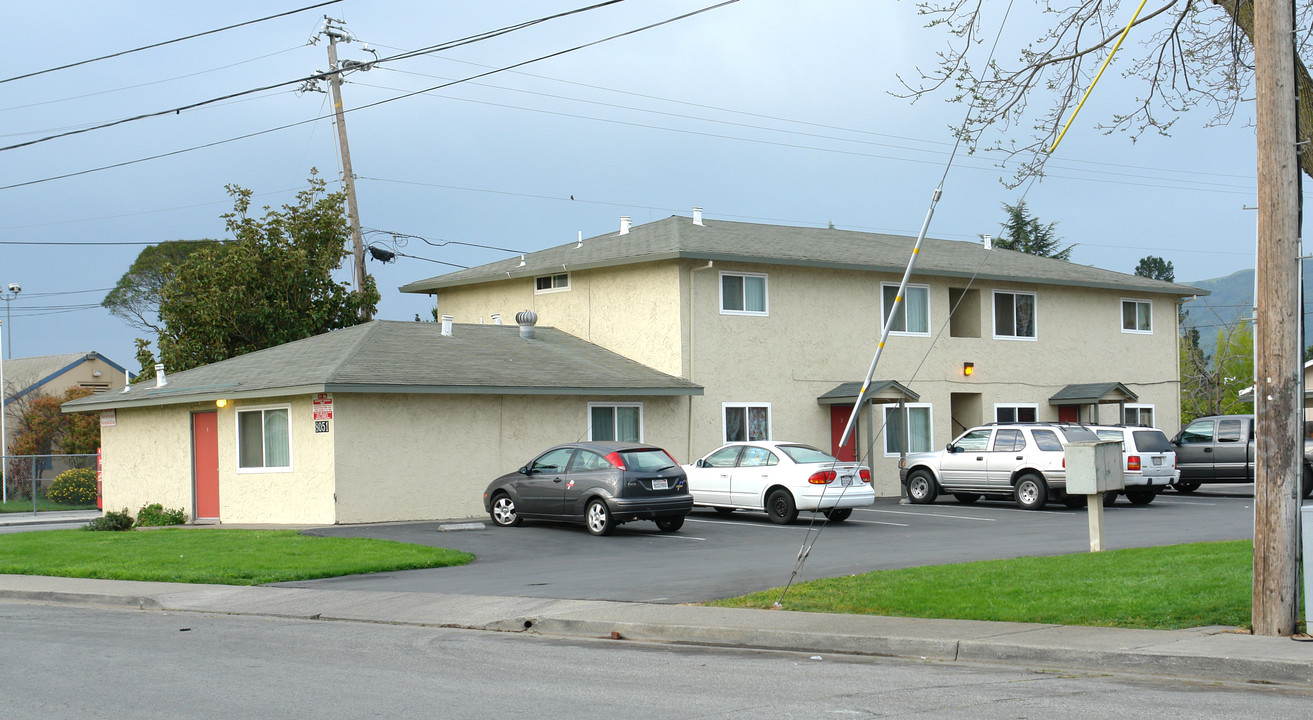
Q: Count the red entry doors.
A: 3